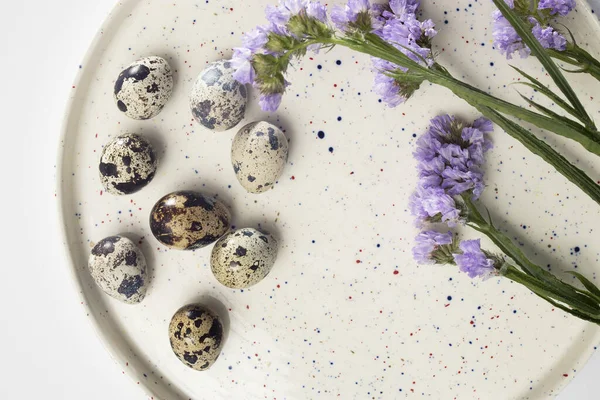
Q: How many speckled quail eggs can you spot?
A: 8